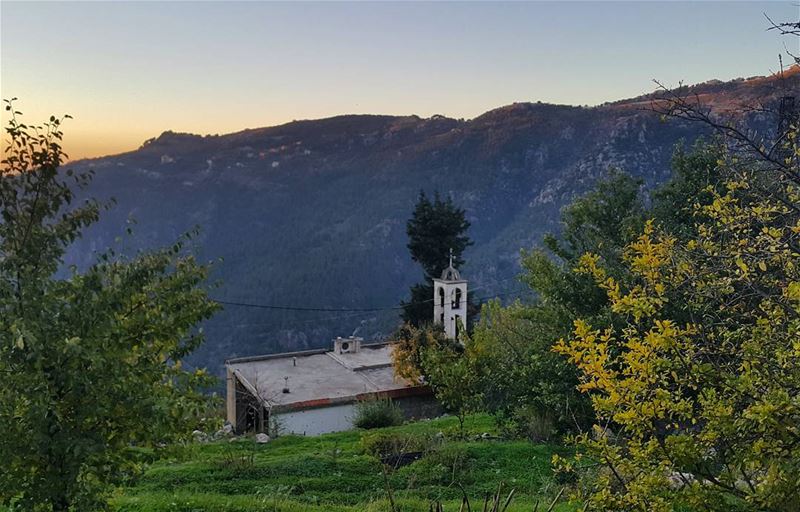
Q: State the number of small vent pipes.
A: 2